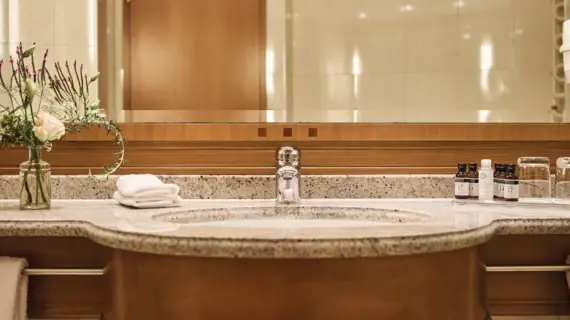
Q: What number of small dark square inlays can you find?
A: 3